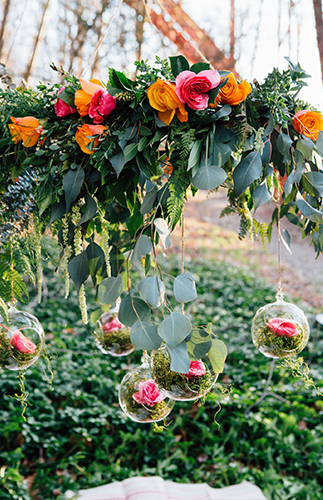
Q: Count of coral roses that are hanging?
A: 5